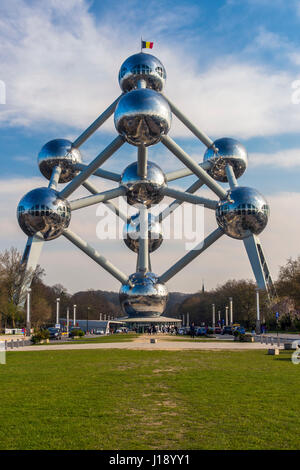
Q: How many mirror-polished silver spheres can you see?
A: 9